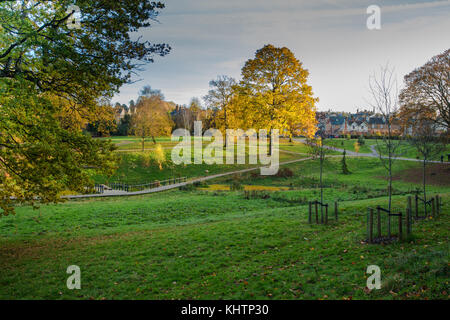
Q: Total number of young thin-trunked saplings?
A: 3